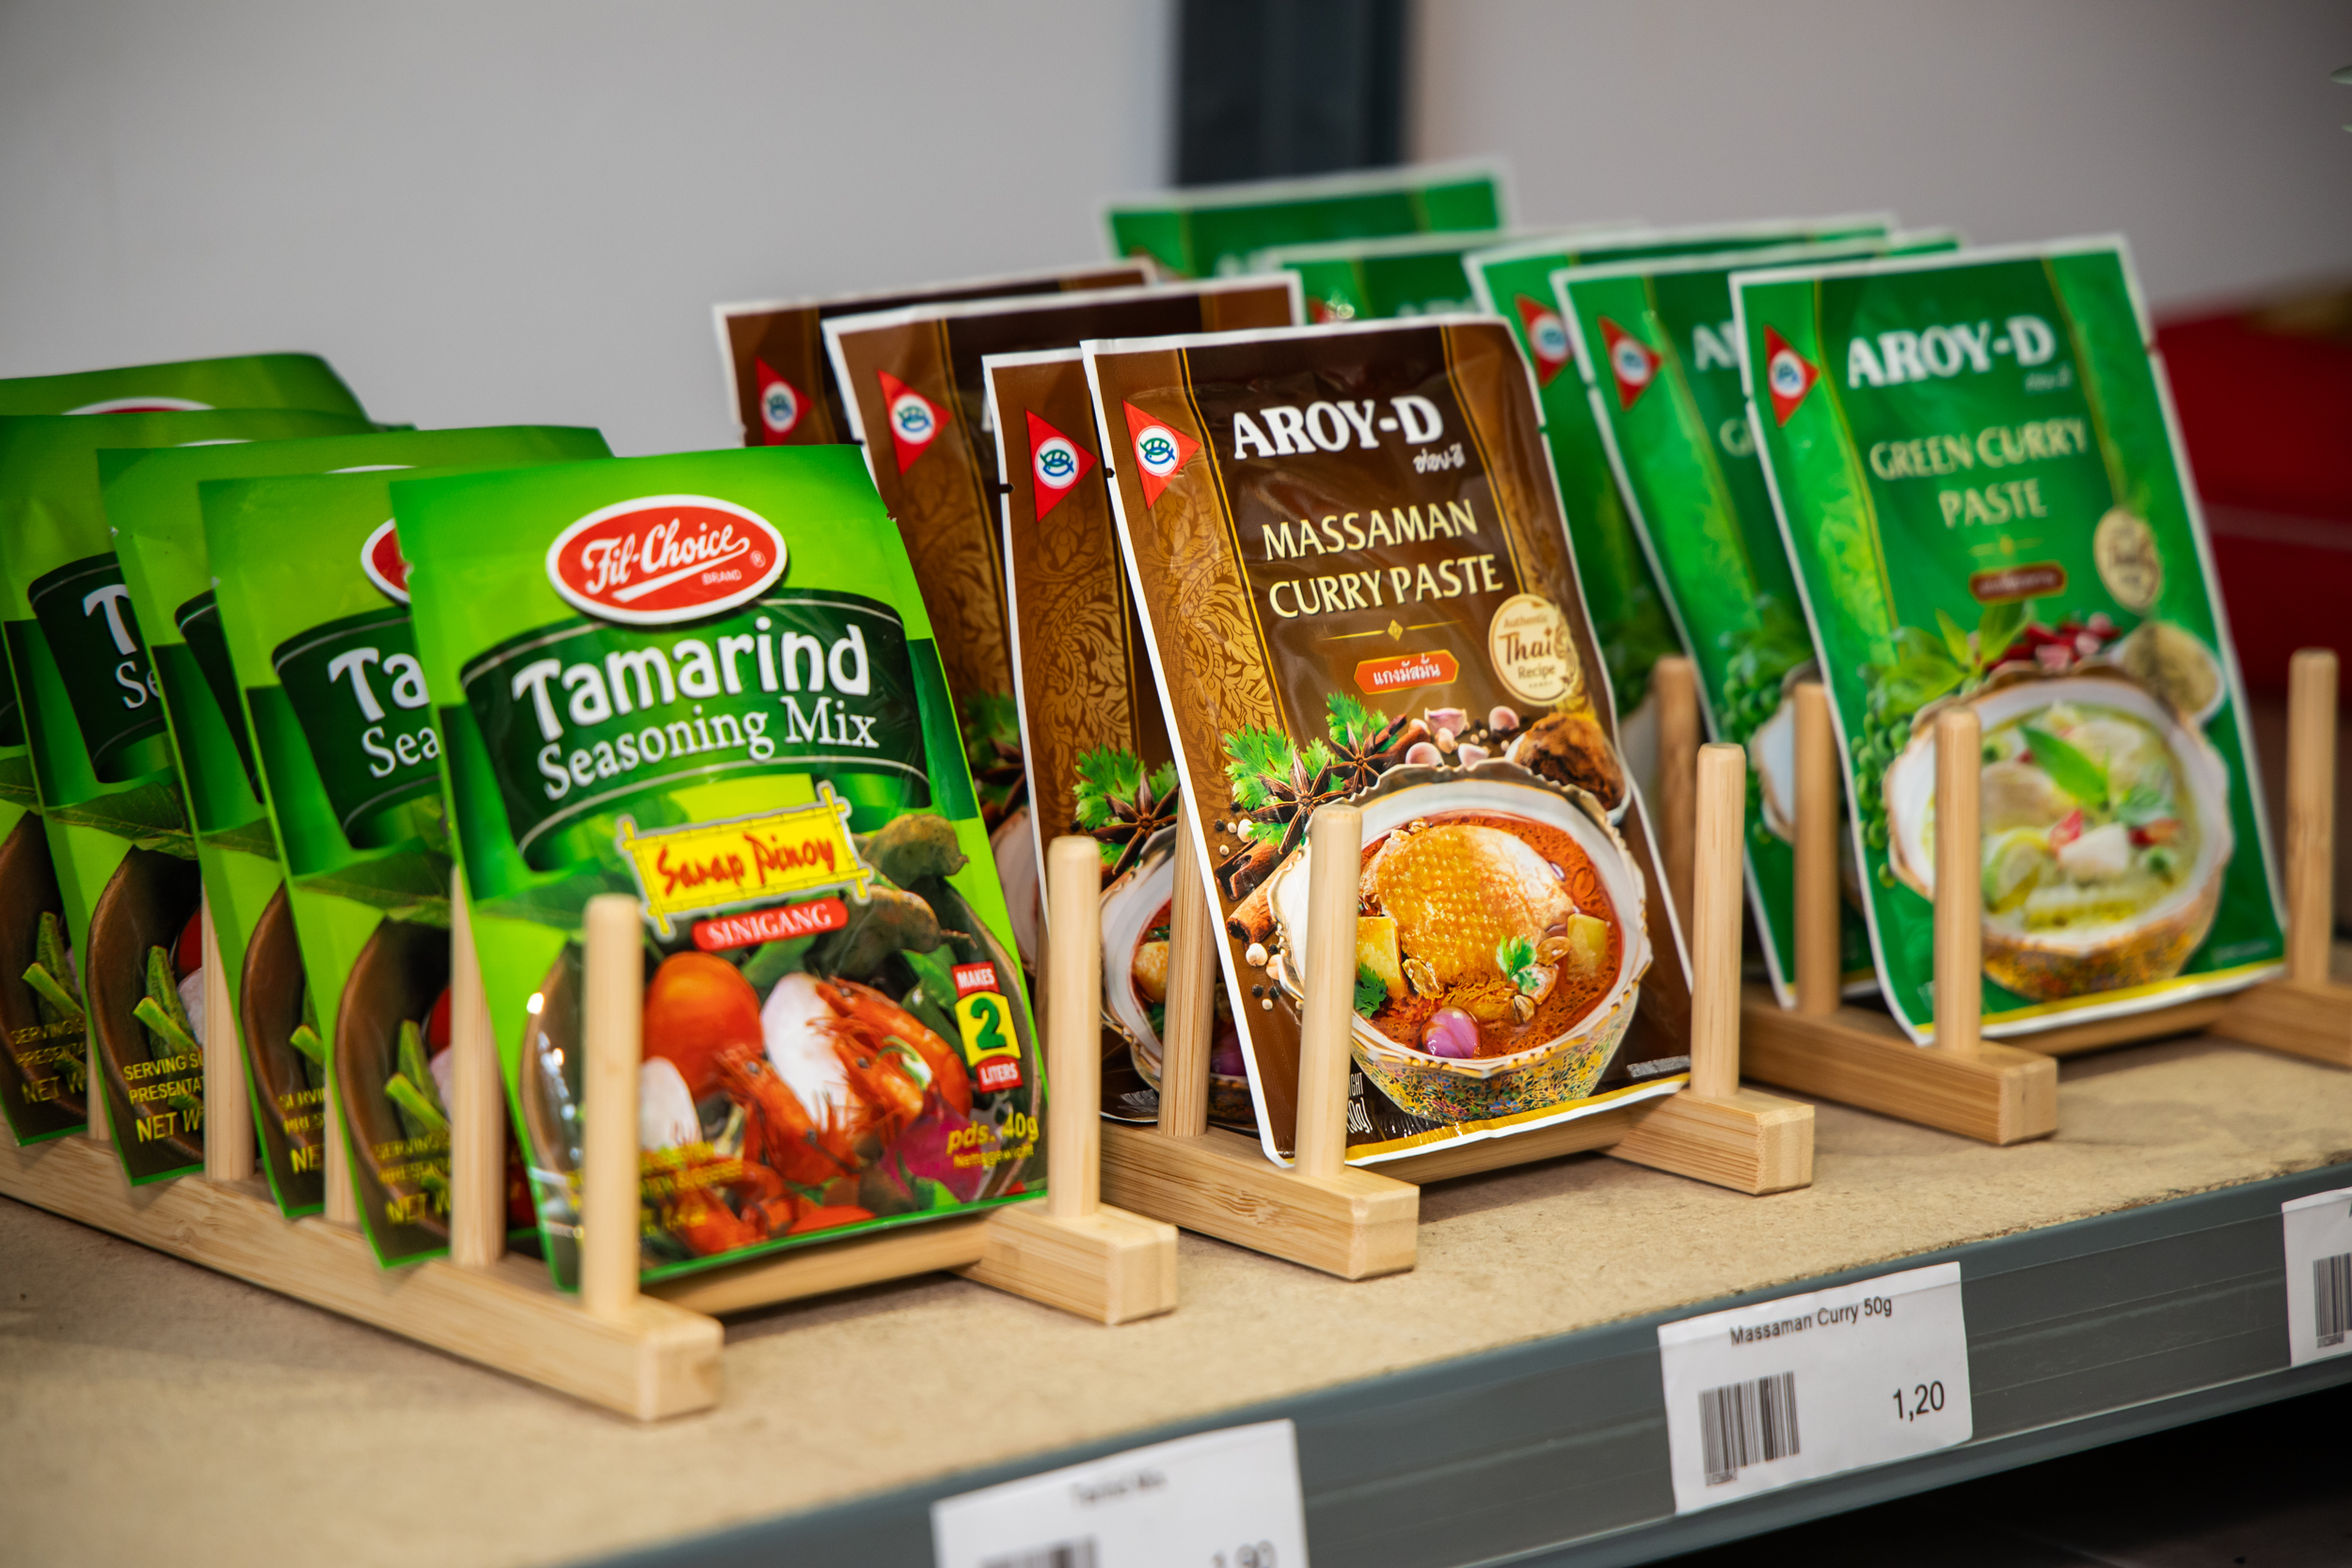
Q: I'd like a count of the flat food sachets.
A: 14